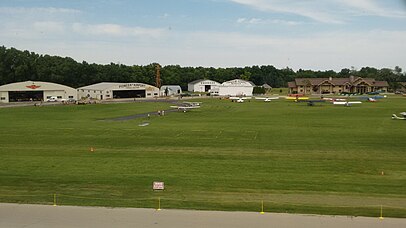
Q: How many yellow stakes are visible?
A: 4